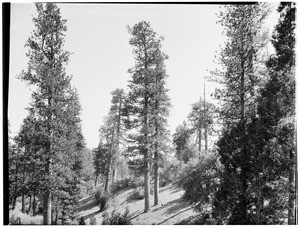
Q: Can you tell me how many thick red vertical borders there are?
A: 0